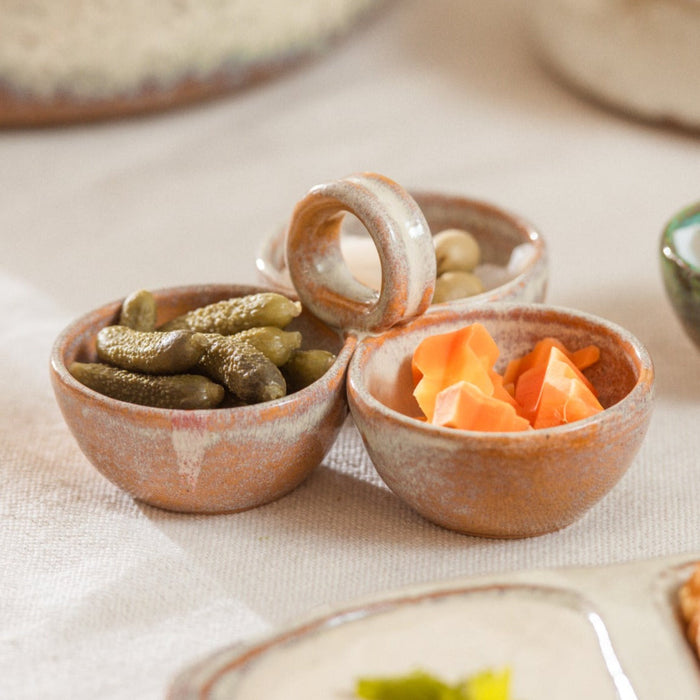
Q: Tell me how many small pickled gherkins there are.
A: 7